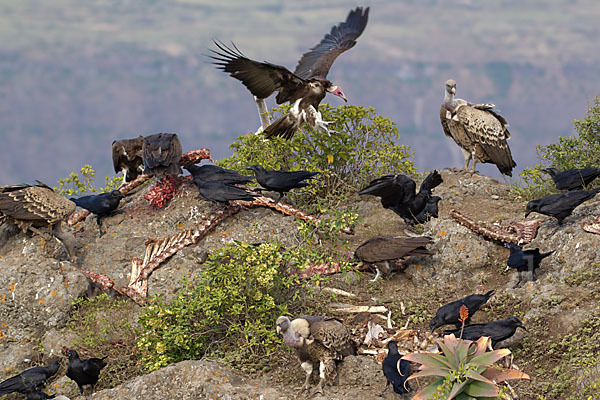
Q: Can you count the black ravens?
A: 15